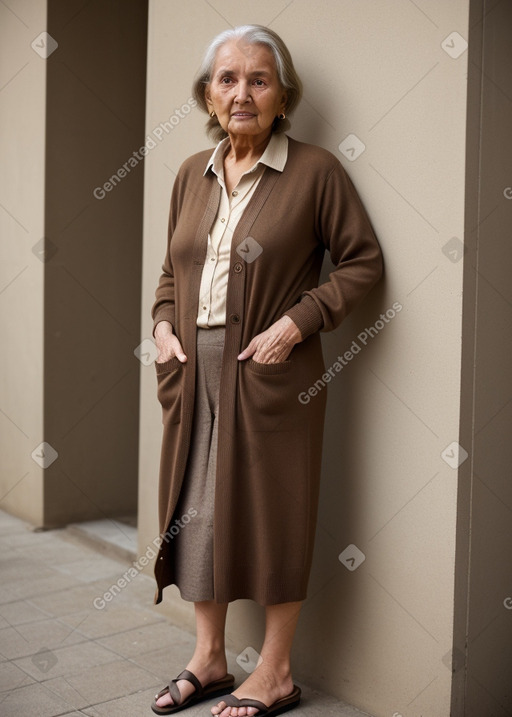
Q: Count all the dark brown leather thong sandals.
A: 2